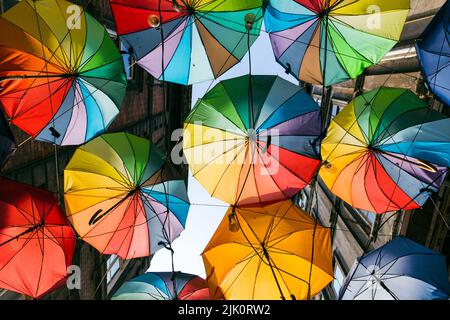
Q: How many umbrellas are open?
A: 11